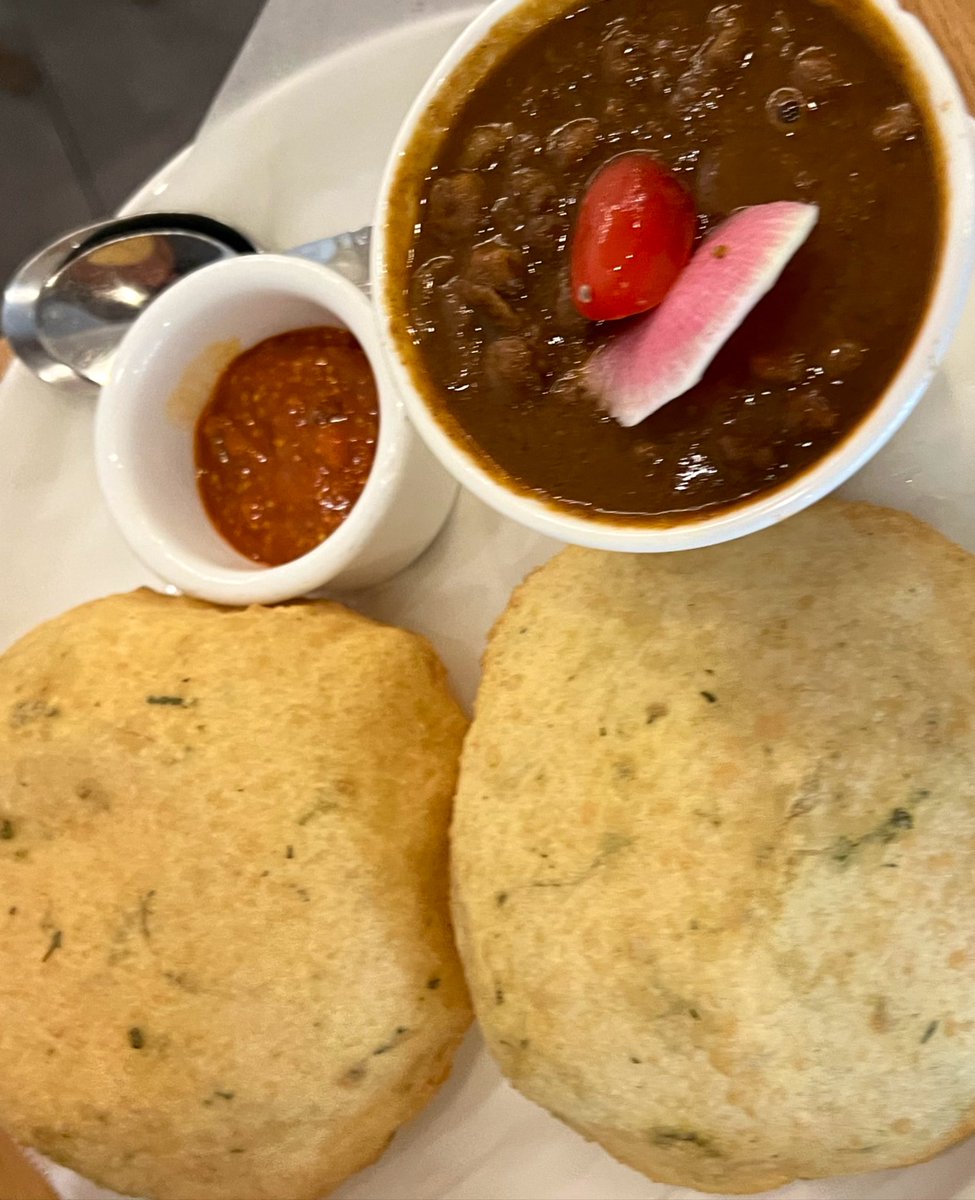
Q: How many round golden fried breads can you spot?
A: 2